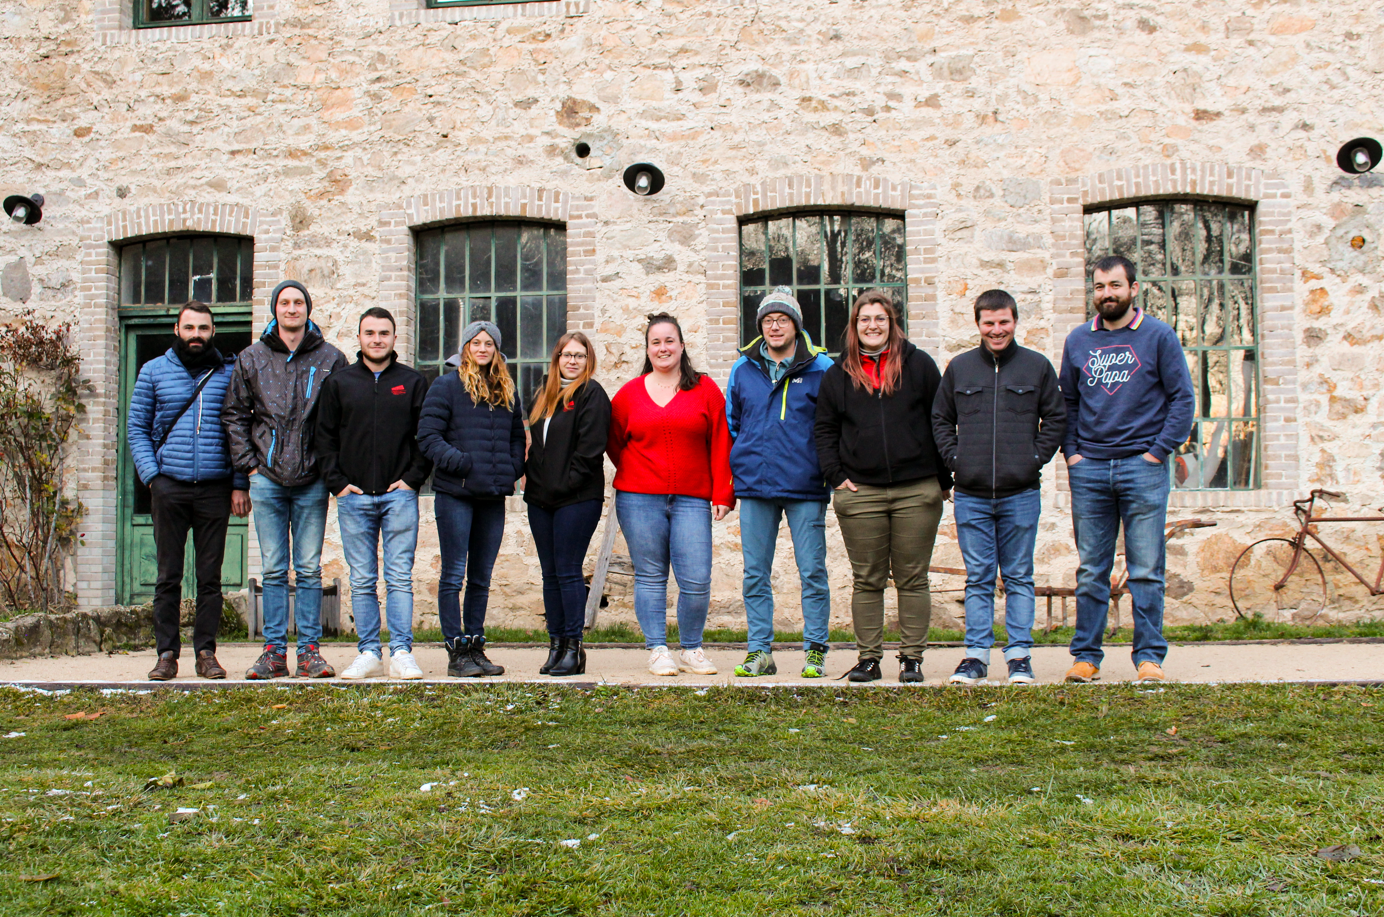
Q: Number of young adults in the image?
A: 10